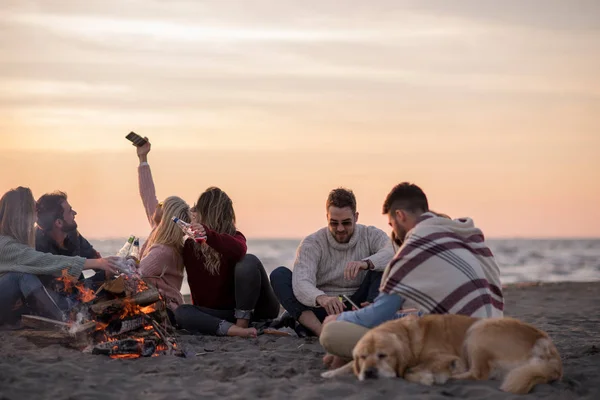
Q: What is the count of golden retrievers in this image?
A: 1